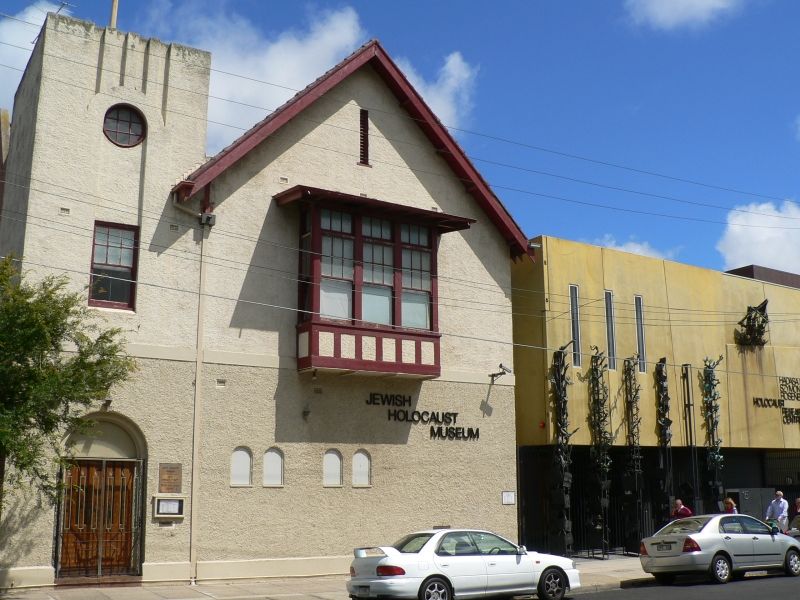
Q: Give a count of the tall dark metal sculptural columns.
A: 6